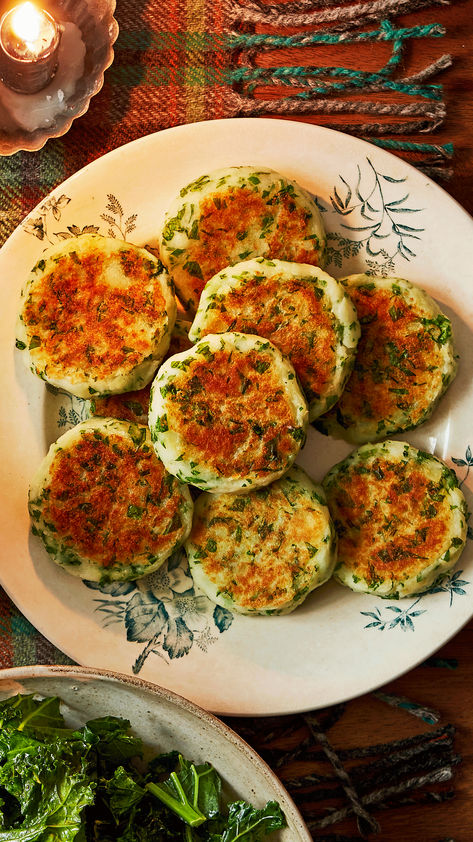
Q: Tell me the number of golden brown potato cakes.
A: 9